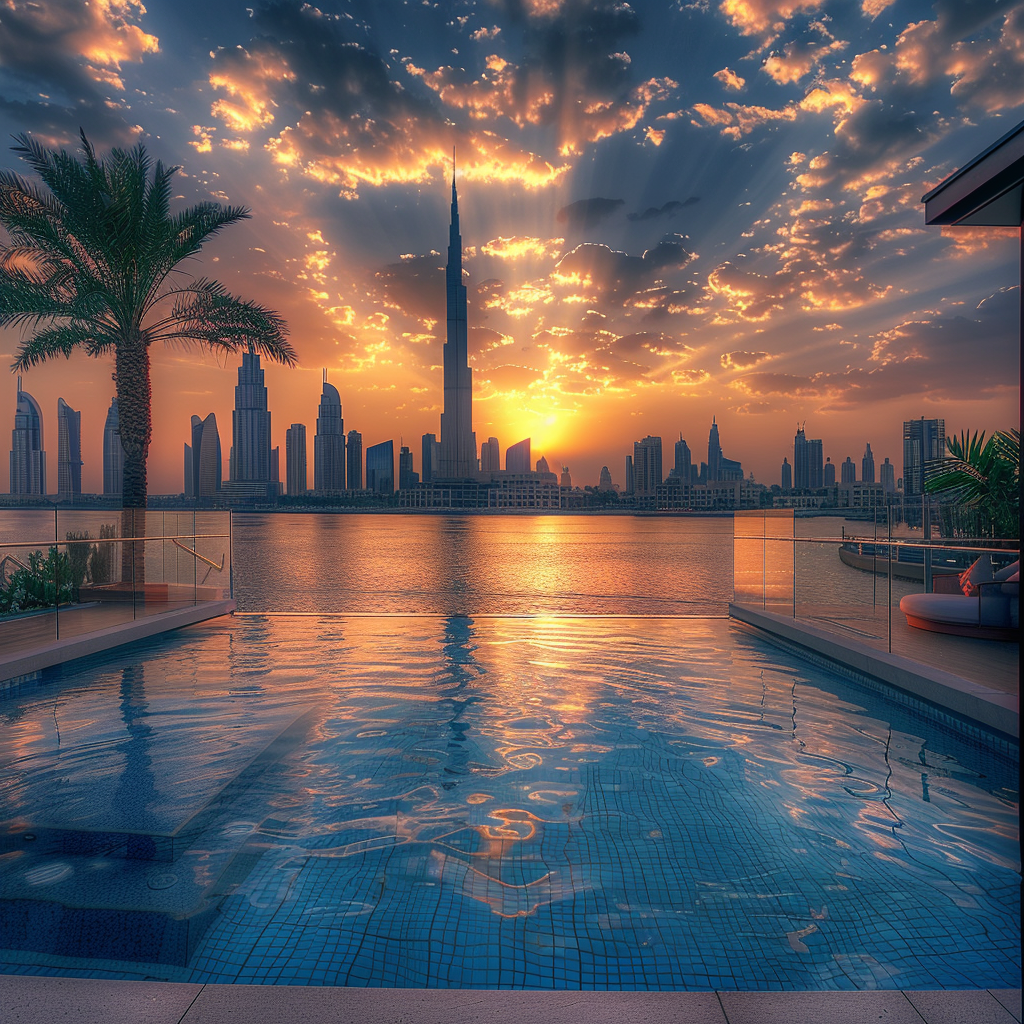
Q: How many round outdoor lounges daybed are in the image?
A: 1